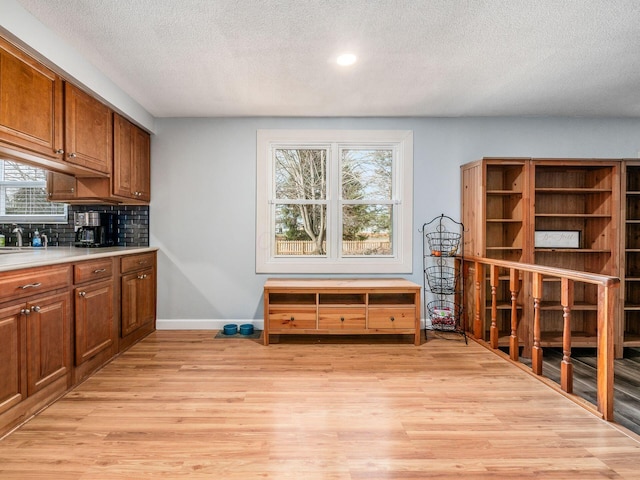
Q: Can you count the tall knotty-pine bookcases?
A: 3